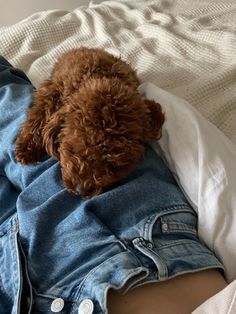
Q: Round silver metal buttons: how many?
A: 2